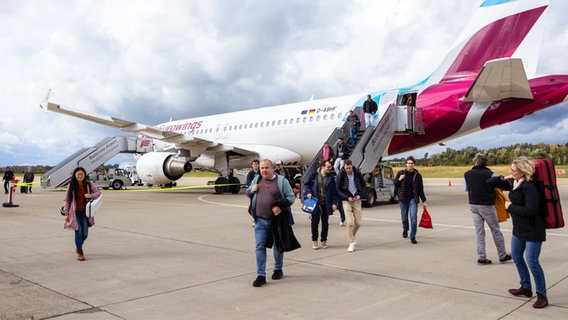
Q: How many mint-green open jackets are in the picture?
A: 1